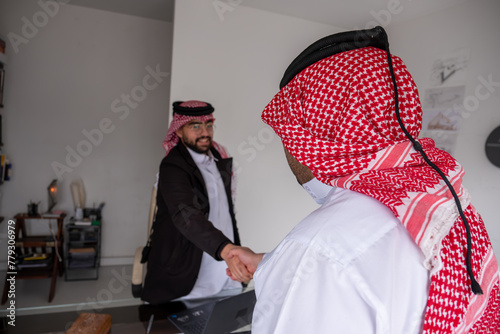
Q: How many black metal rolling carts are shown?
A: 1